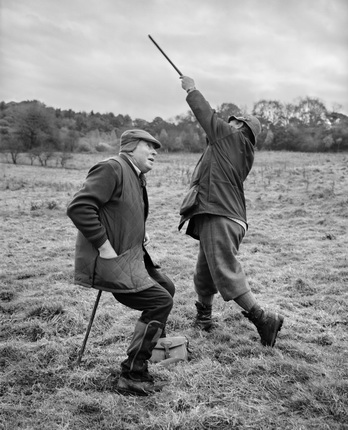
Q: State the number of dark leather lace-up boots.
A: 2